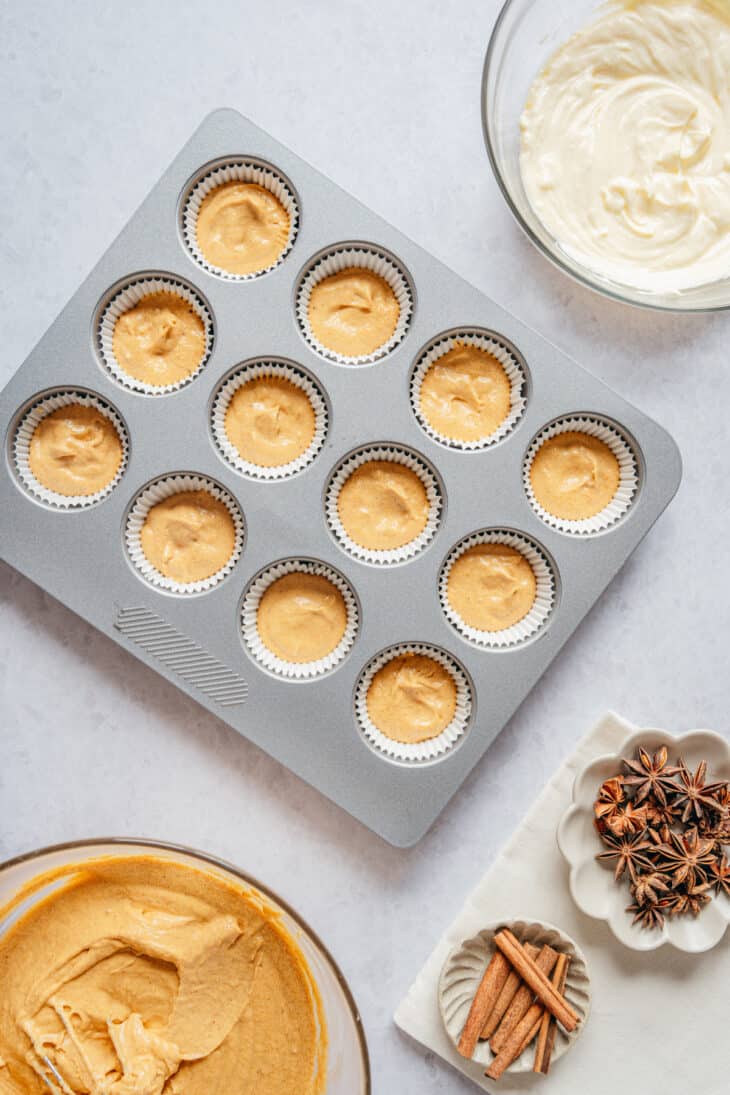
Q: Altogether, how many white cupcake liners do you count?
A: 12